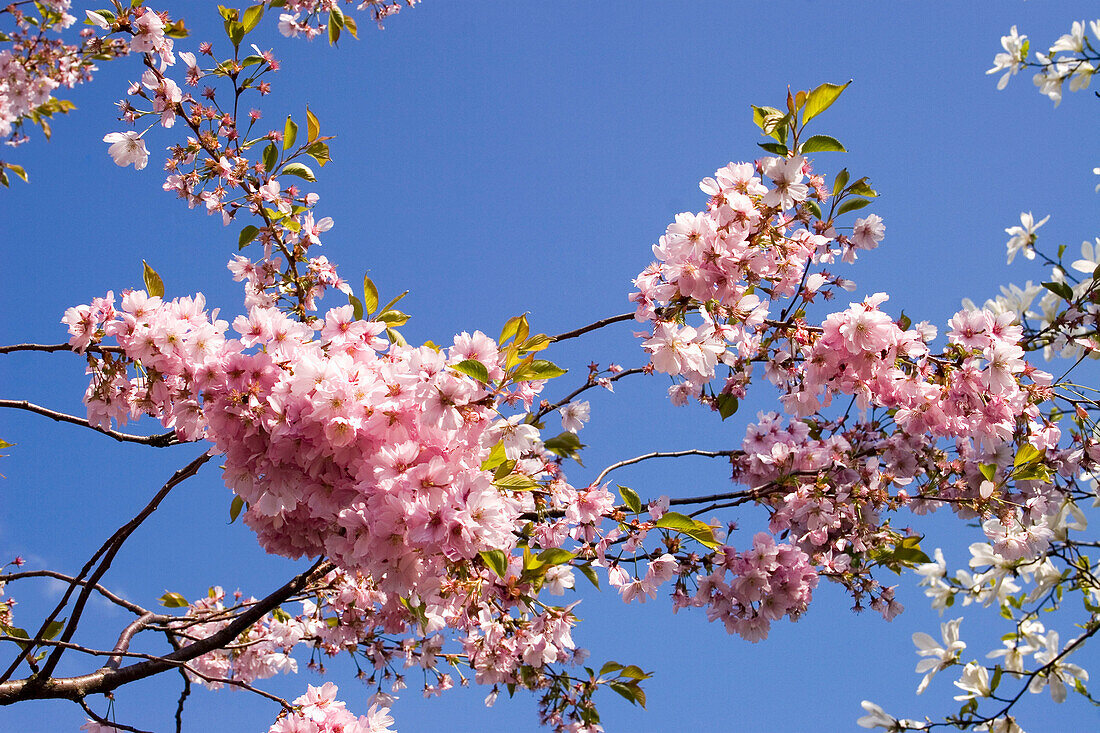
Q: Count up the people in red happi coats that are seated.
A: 0